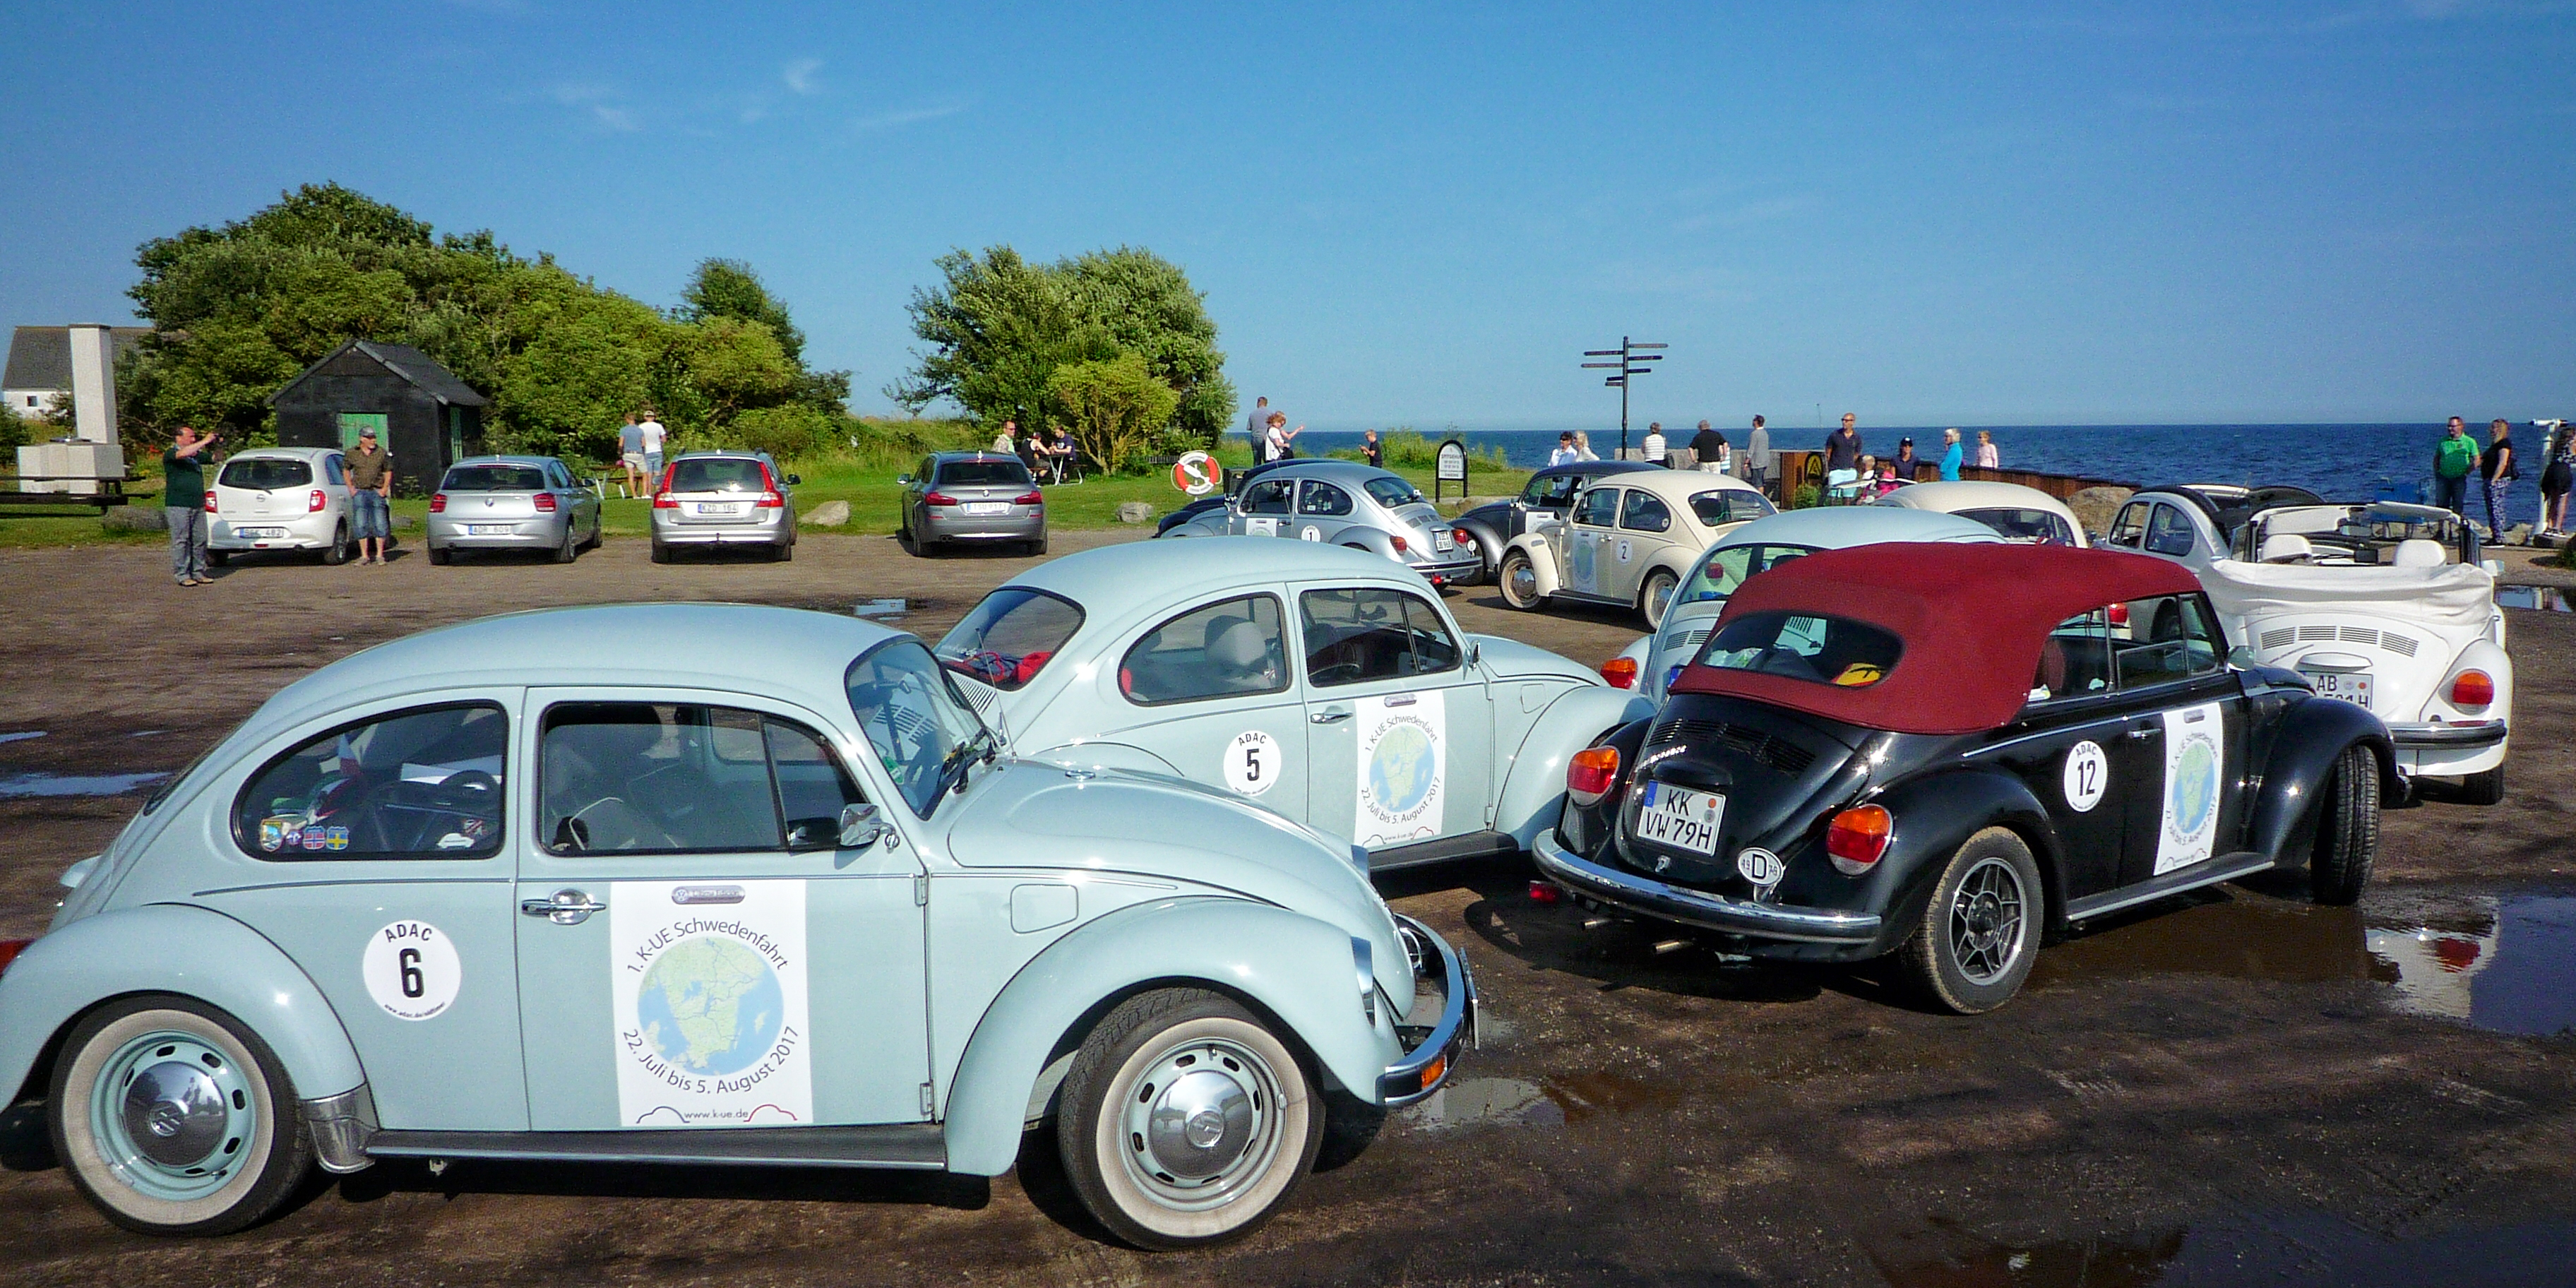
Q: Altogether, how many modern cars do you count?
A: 4